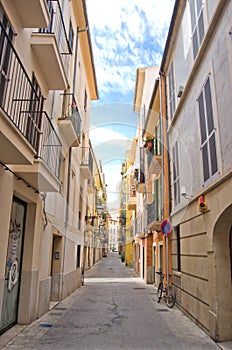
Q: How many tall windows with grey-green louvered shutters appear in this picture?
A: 4